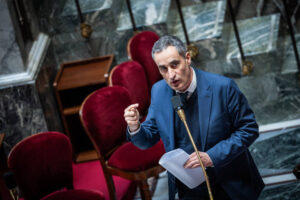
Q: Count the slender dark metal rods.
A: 5